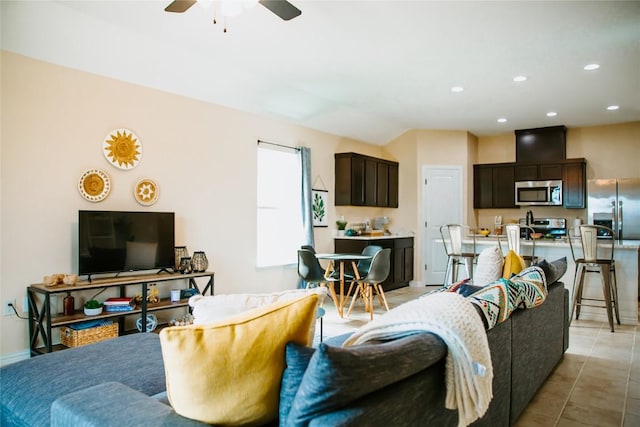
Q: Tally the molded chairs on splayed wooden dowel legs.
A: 4